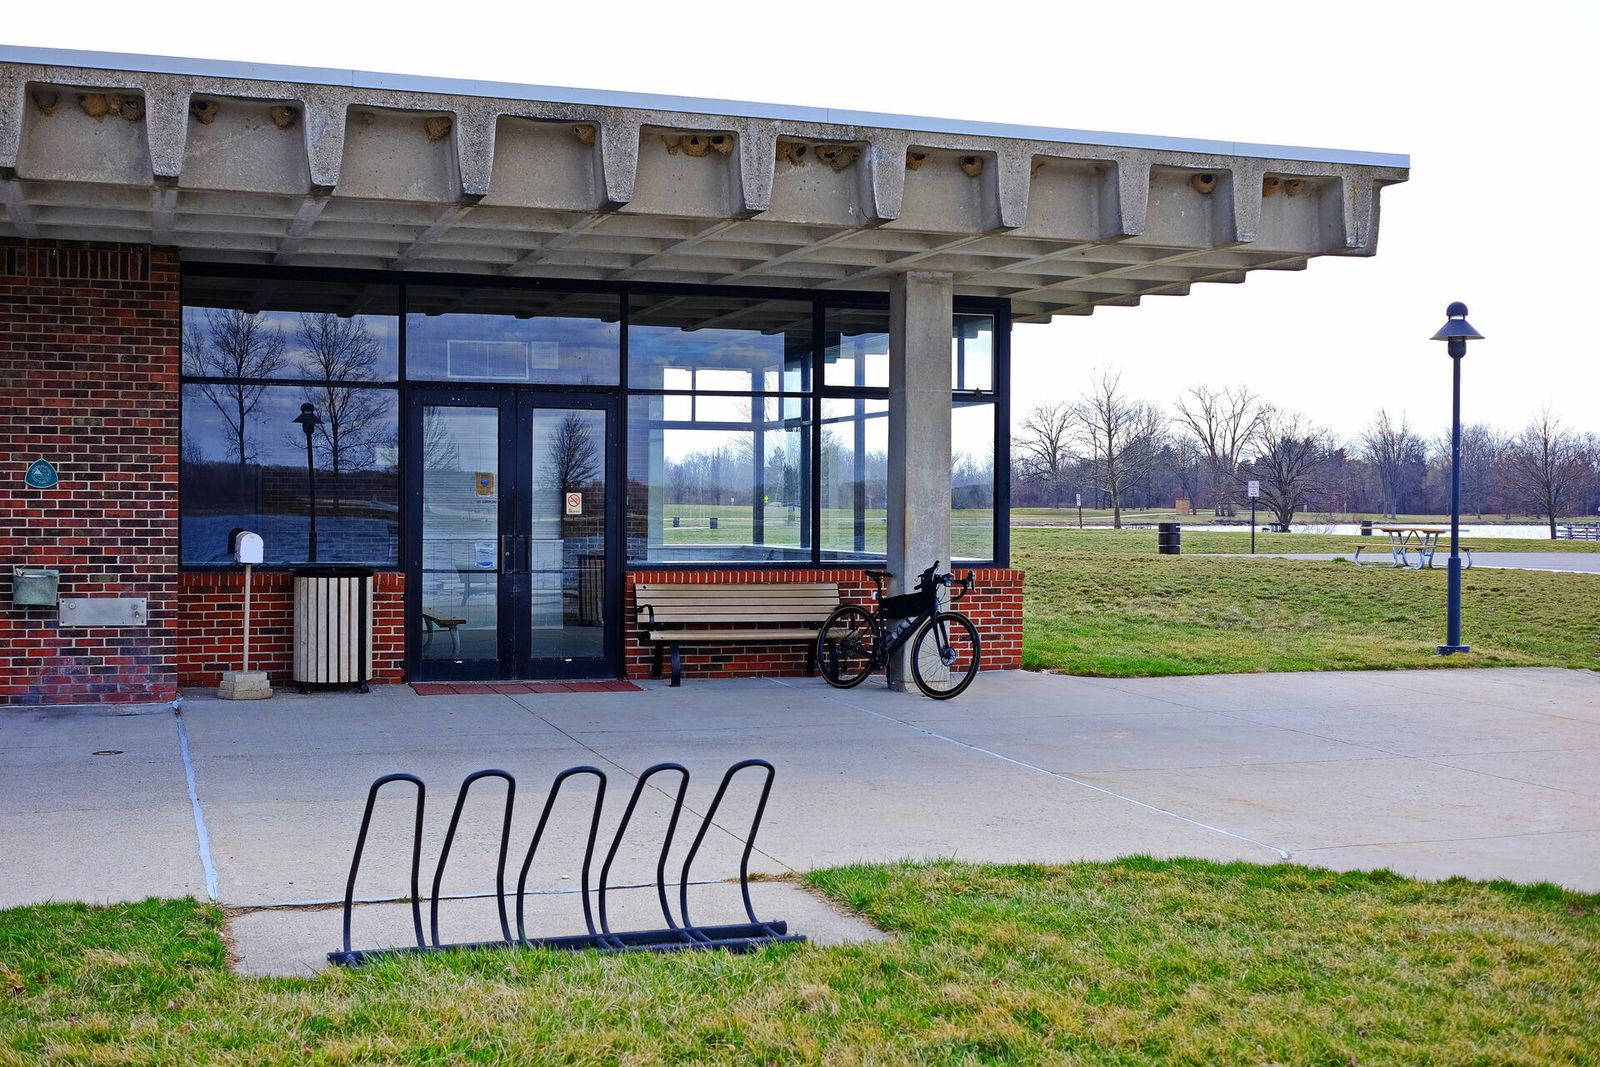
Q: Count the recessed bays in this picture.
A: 10